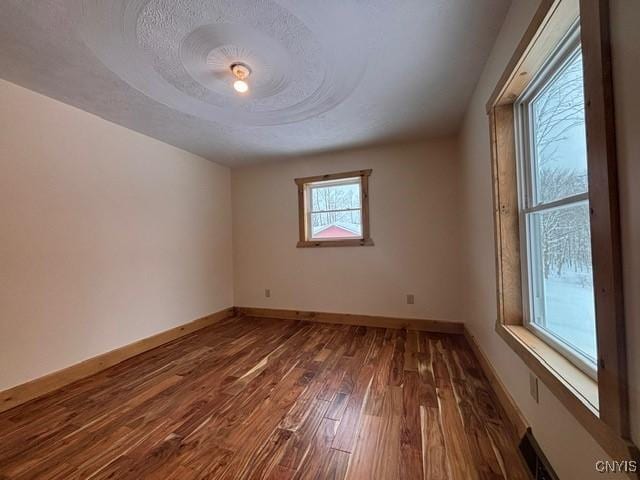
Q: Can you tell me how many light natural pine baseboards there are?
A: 3